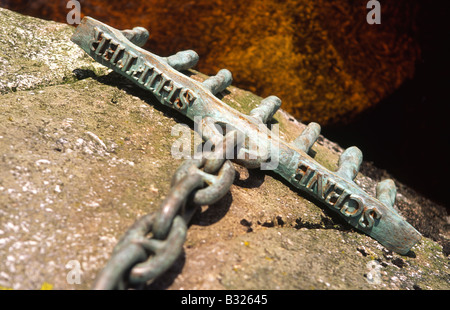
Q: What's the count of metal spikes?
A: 7